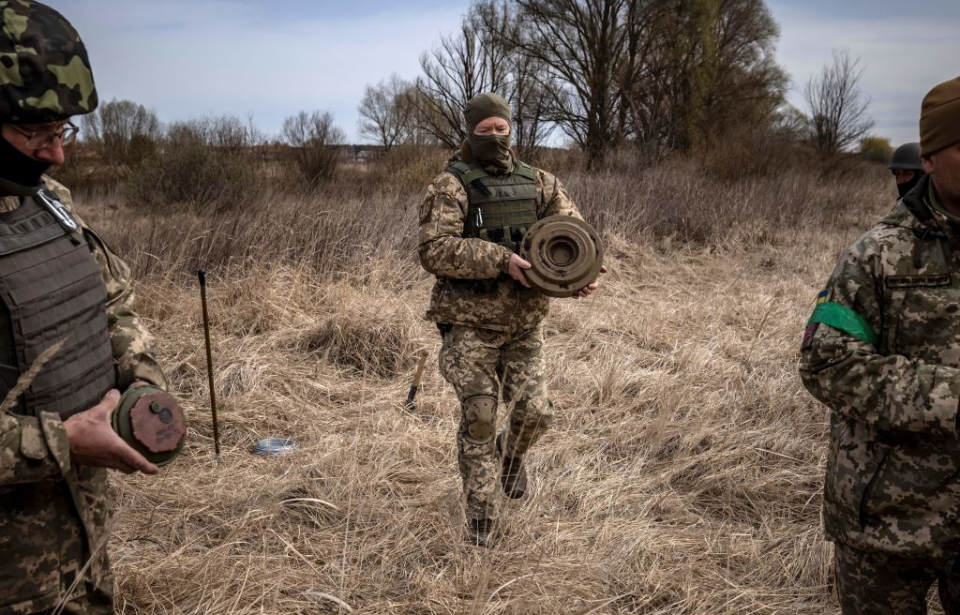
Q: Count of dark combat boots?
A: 2